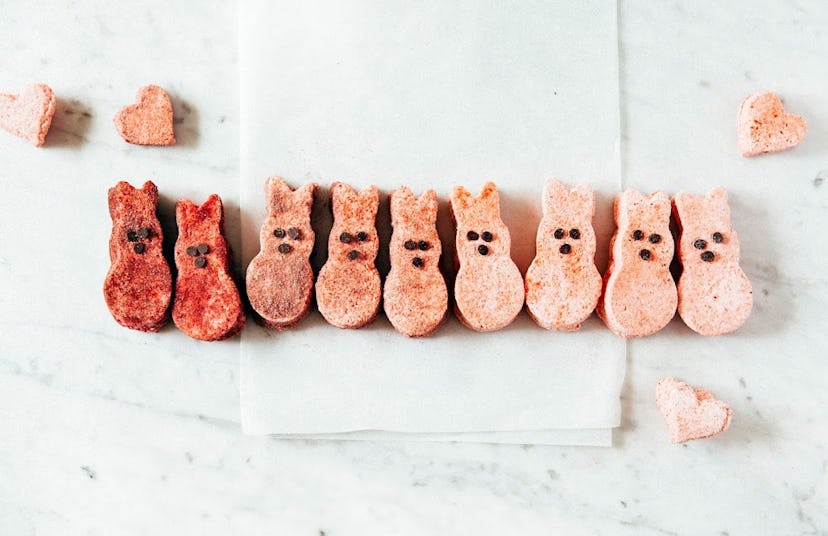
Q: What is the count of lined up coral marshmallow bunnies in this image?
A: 9